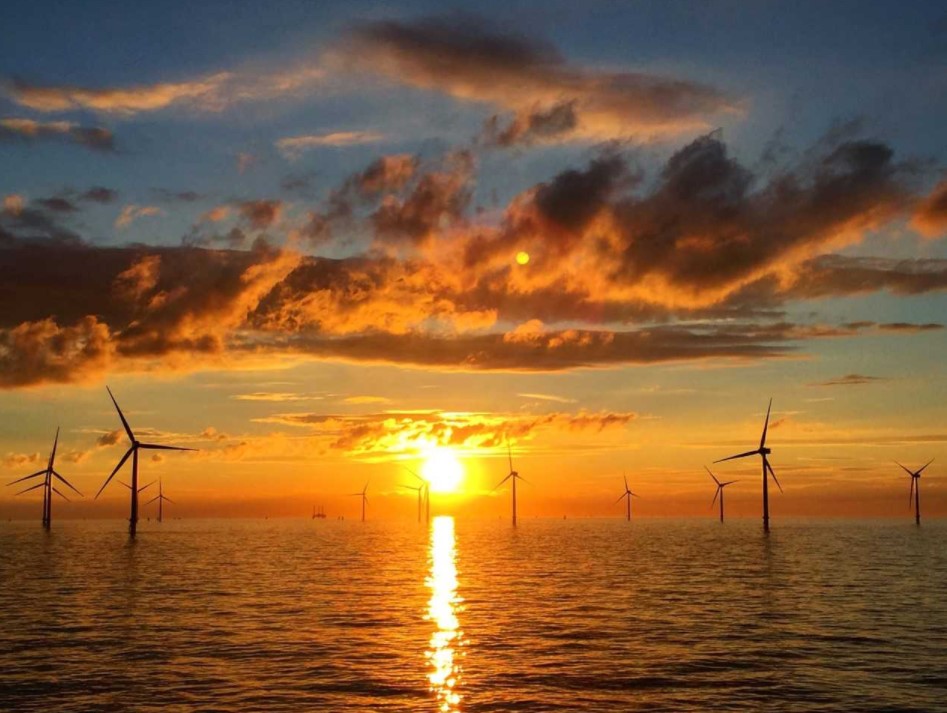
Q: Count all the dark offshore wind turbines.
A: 13